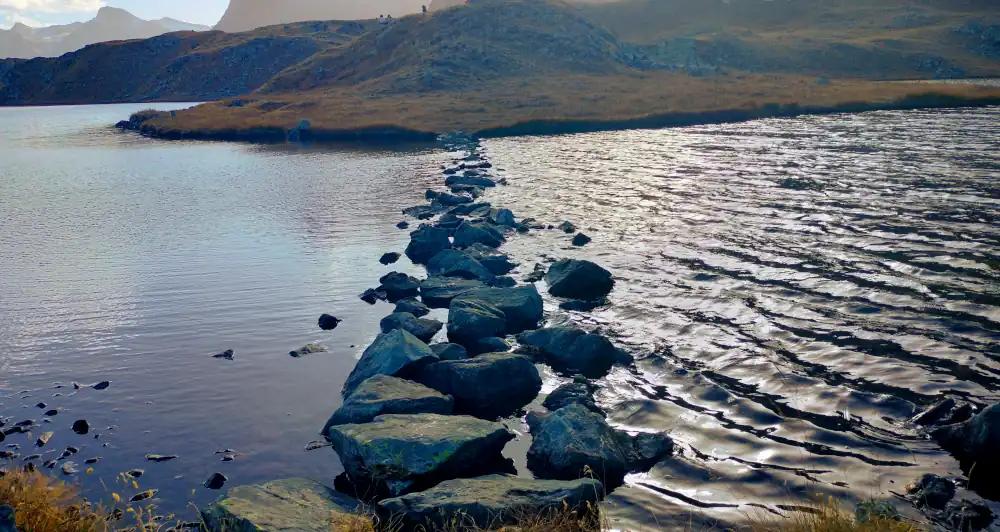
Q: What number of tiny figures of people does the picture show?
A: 3